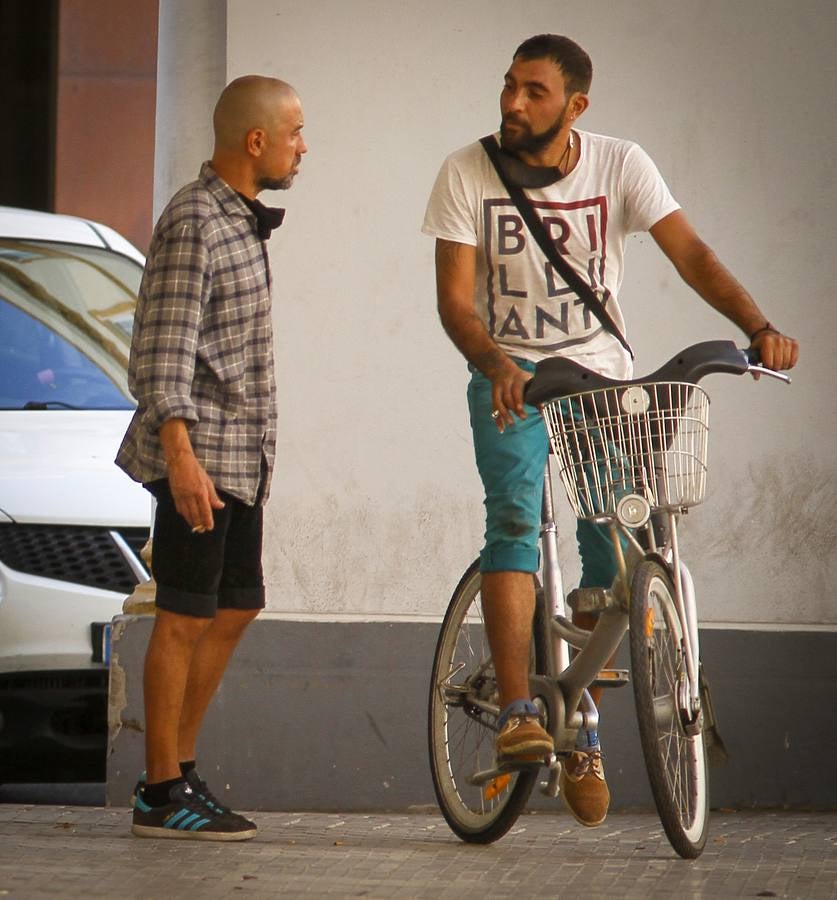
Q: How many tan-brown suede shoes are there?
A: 2